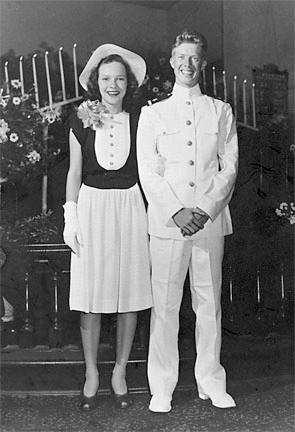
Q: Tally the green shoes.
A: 0